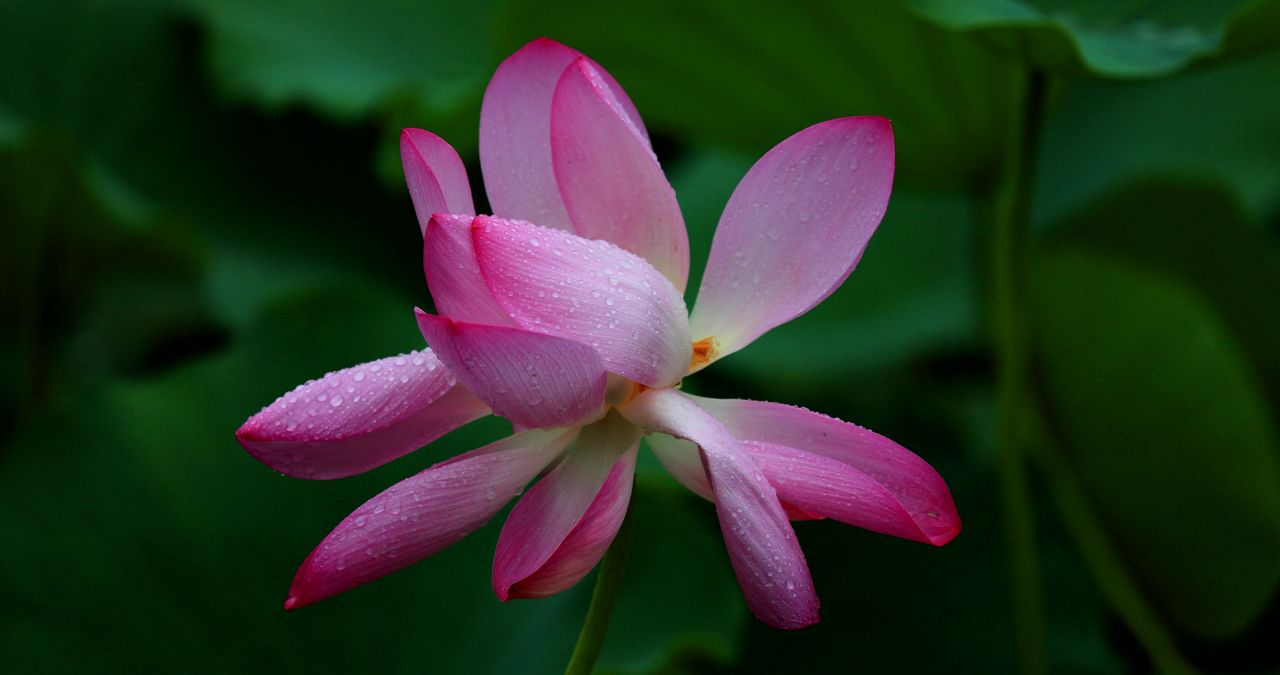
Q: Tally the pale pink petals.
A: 12